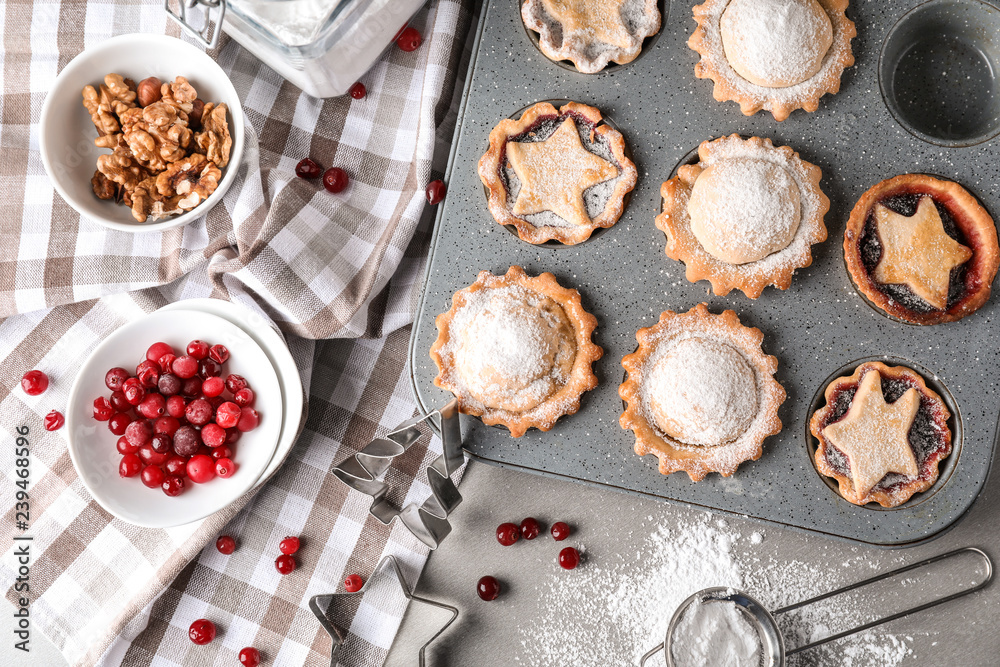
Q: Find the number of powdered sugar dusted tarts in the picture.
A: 8